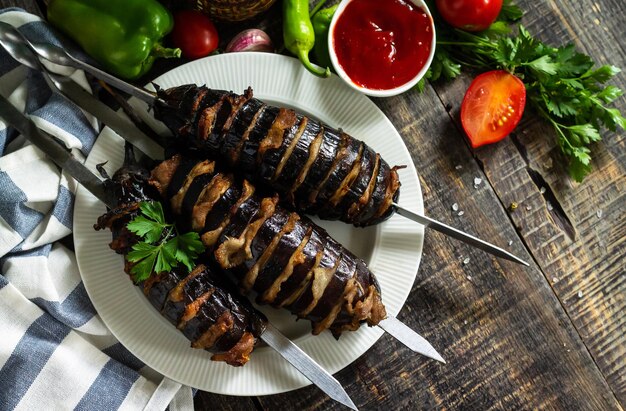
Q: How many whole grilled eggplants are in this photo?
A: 3